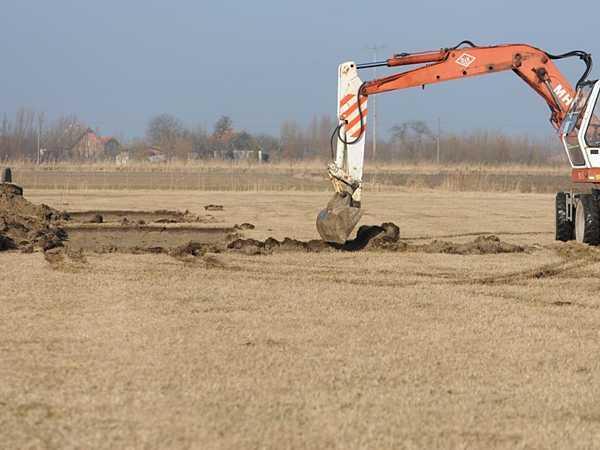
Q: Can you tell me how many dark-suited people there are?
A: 0